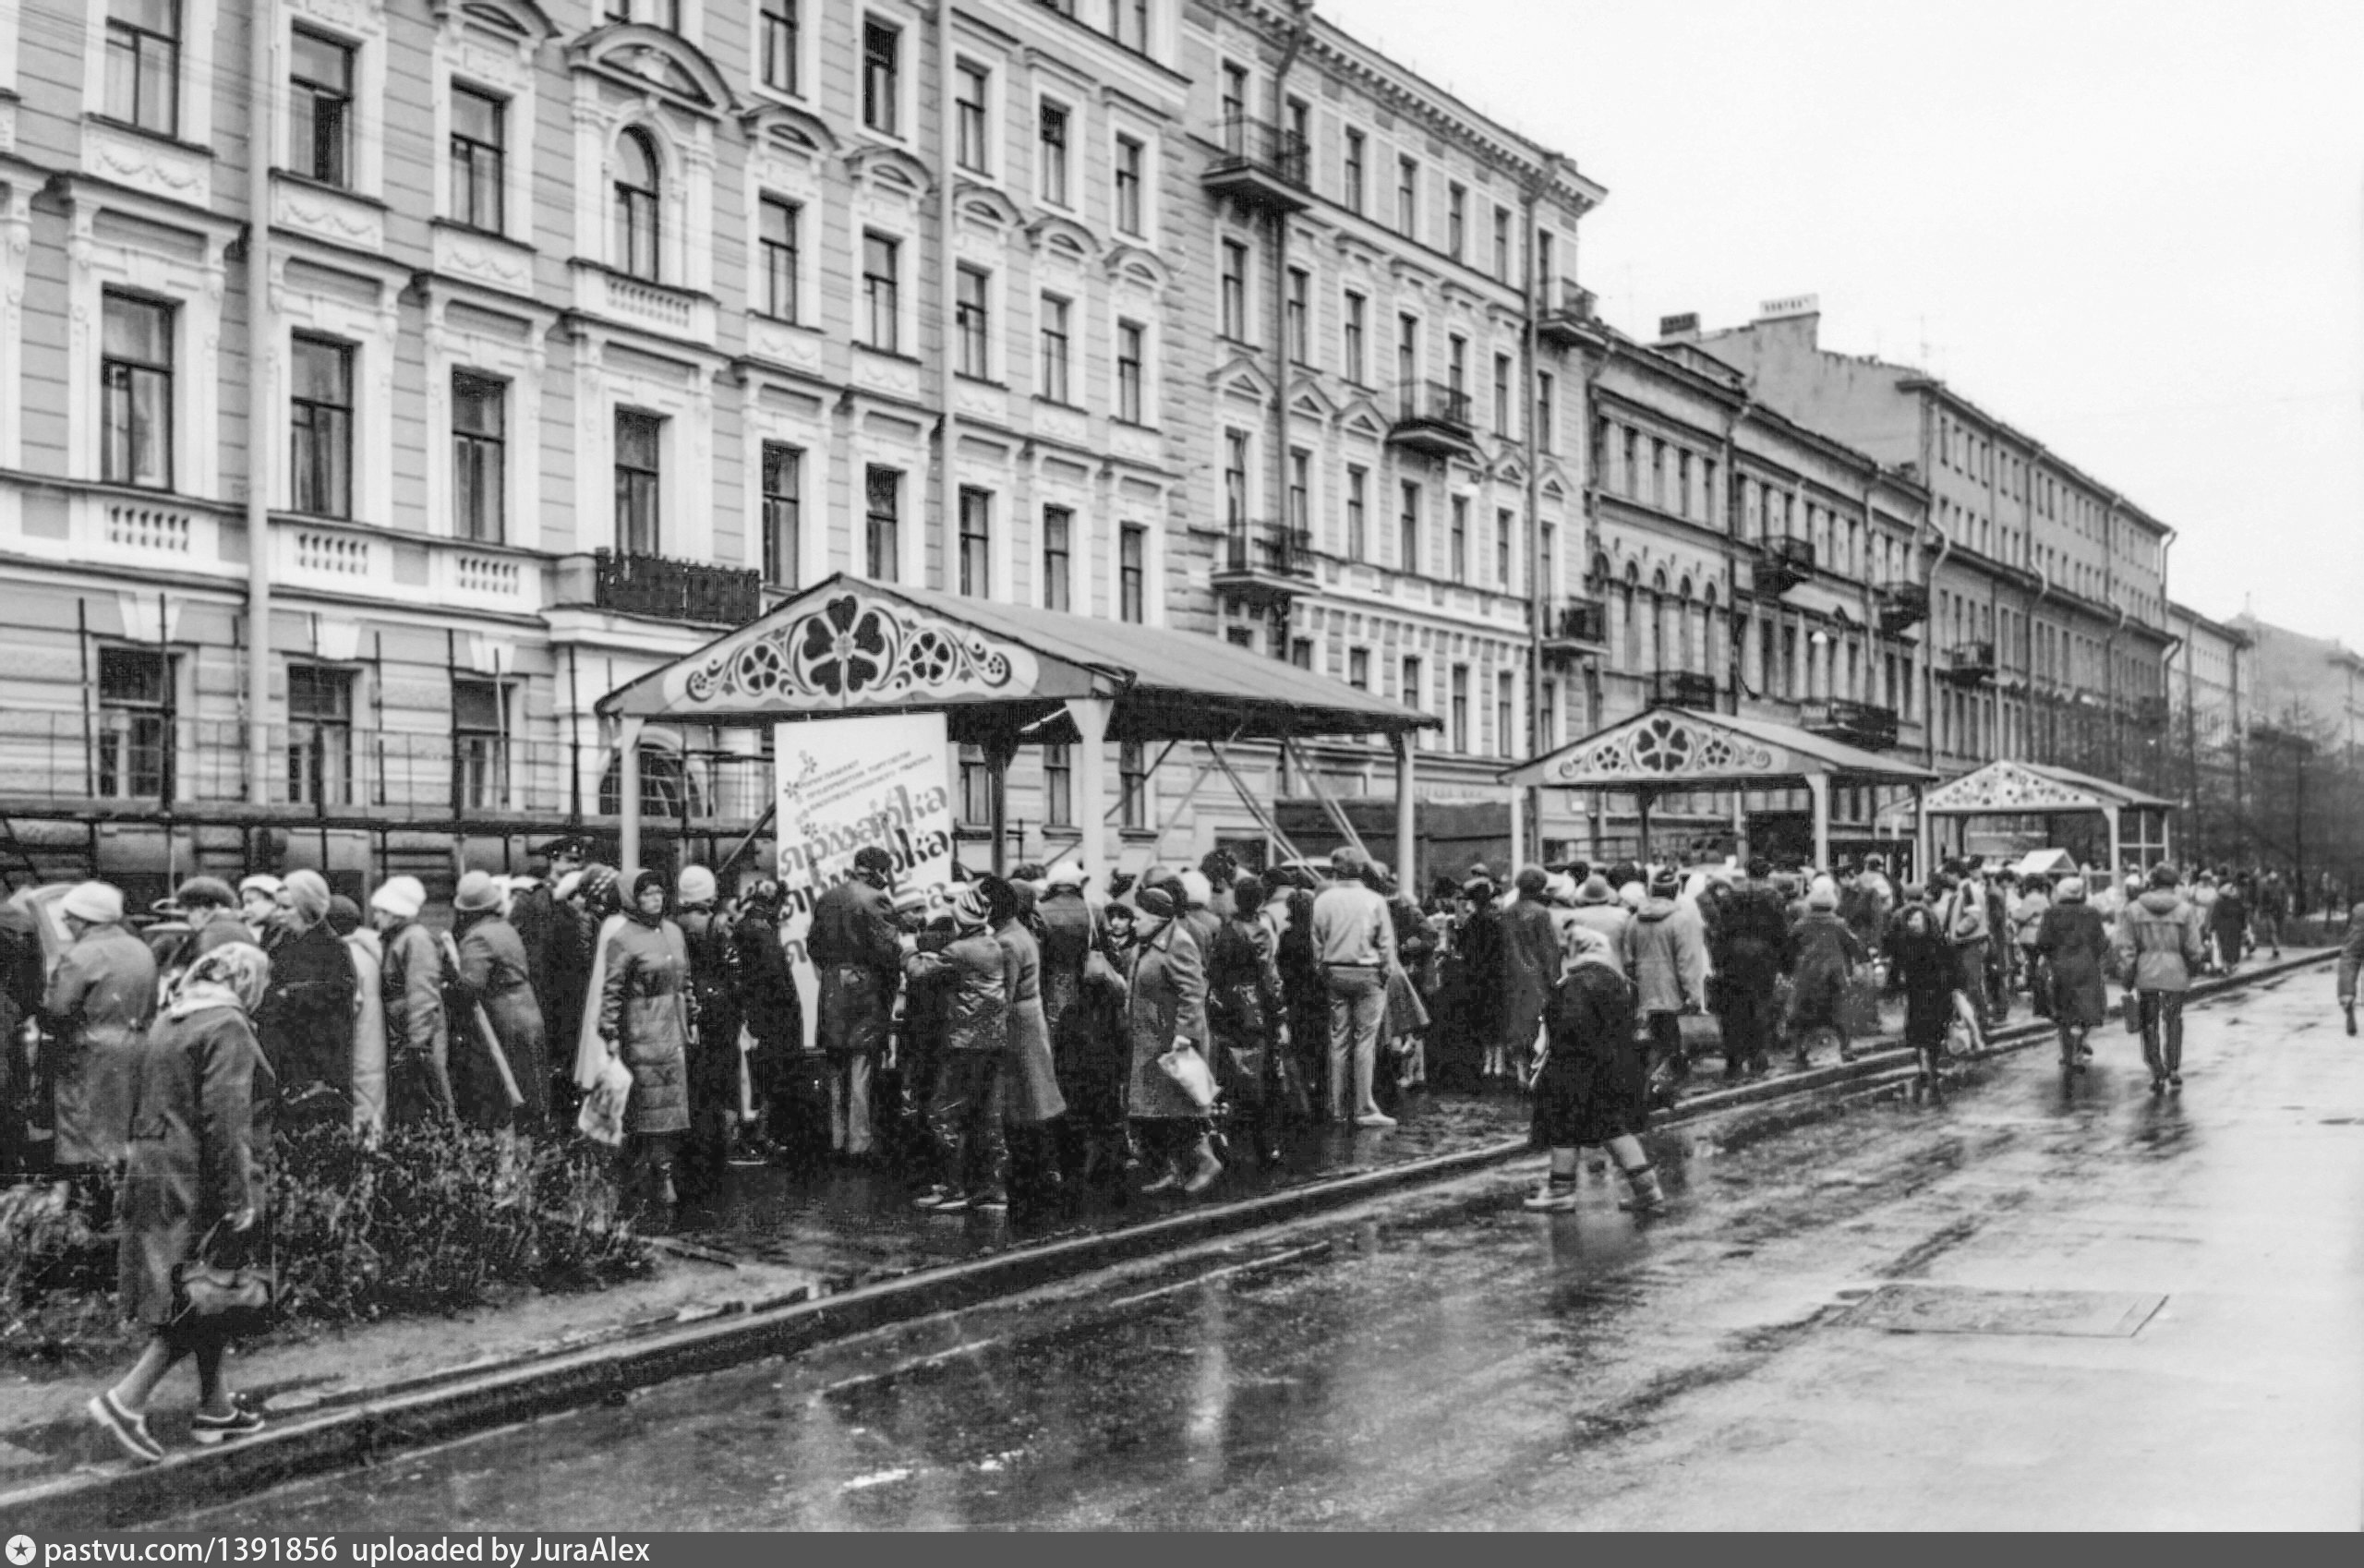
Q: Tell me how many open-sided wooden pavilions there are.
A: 3